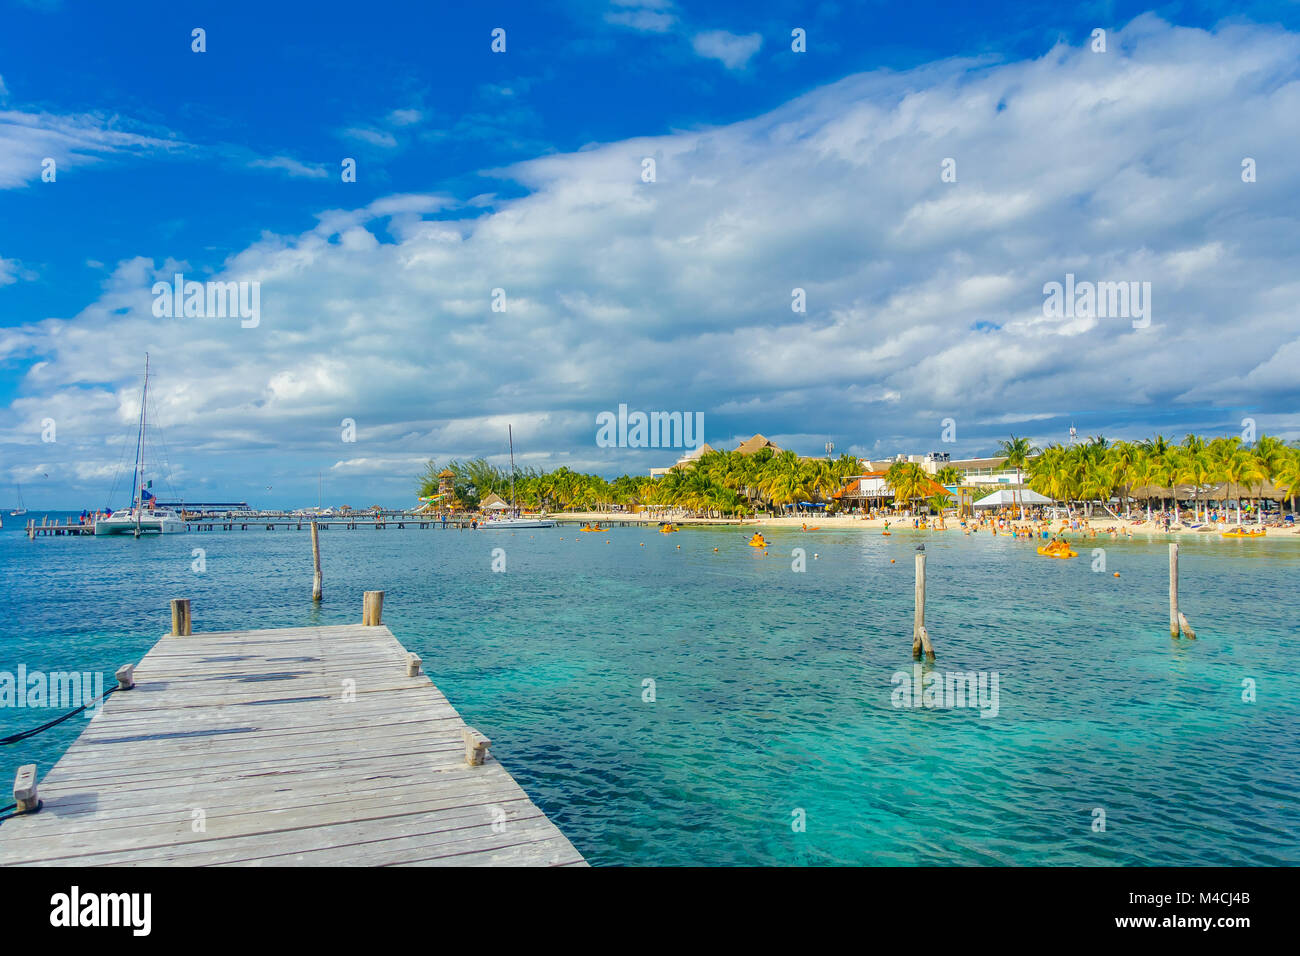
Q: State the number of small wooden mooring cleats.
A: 4